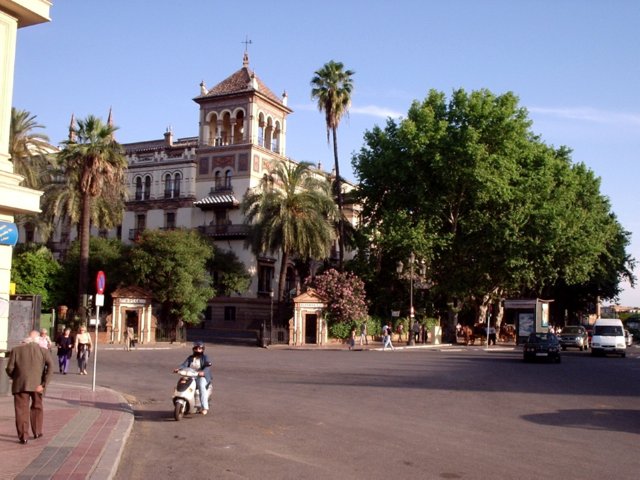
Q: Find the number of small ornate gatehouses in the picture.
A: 2